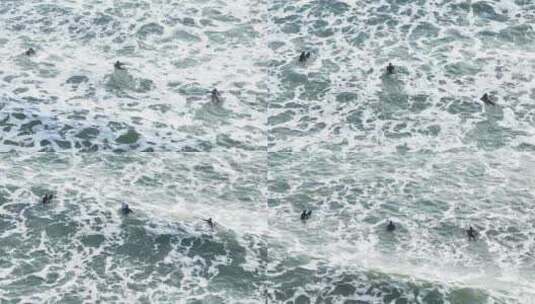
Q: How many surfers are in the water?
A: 12